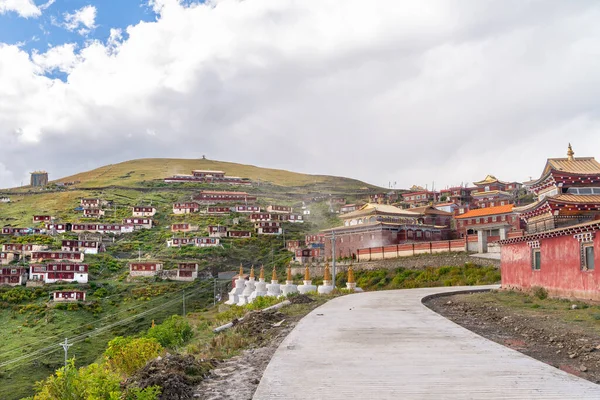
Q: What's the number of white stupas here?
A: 8